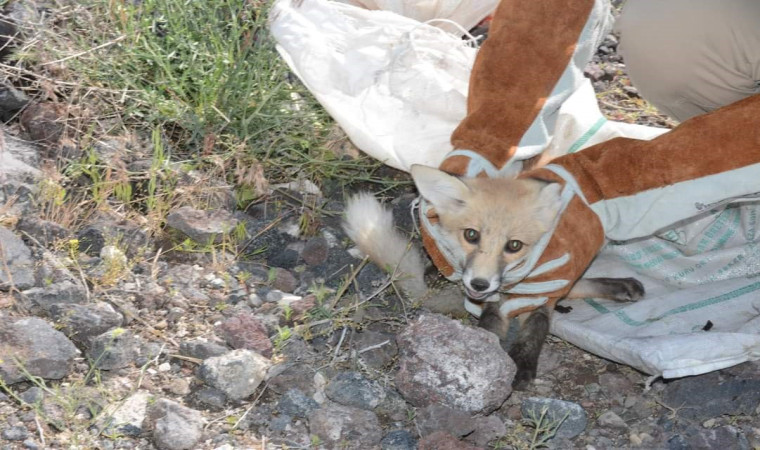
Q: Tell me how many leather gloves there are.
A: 2